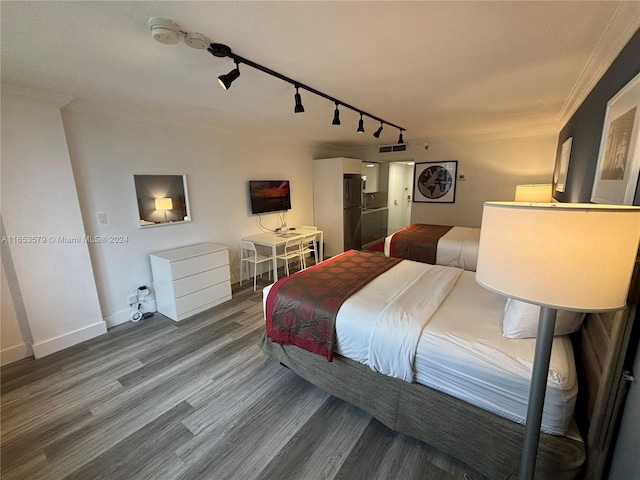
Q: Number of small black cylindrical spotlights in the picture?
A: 6